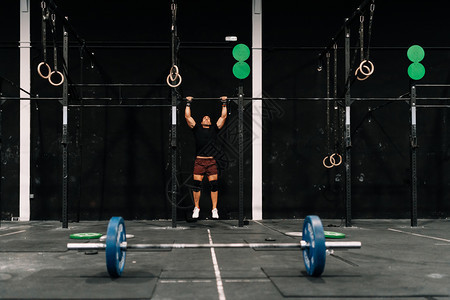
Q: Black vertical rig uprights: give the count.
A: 5